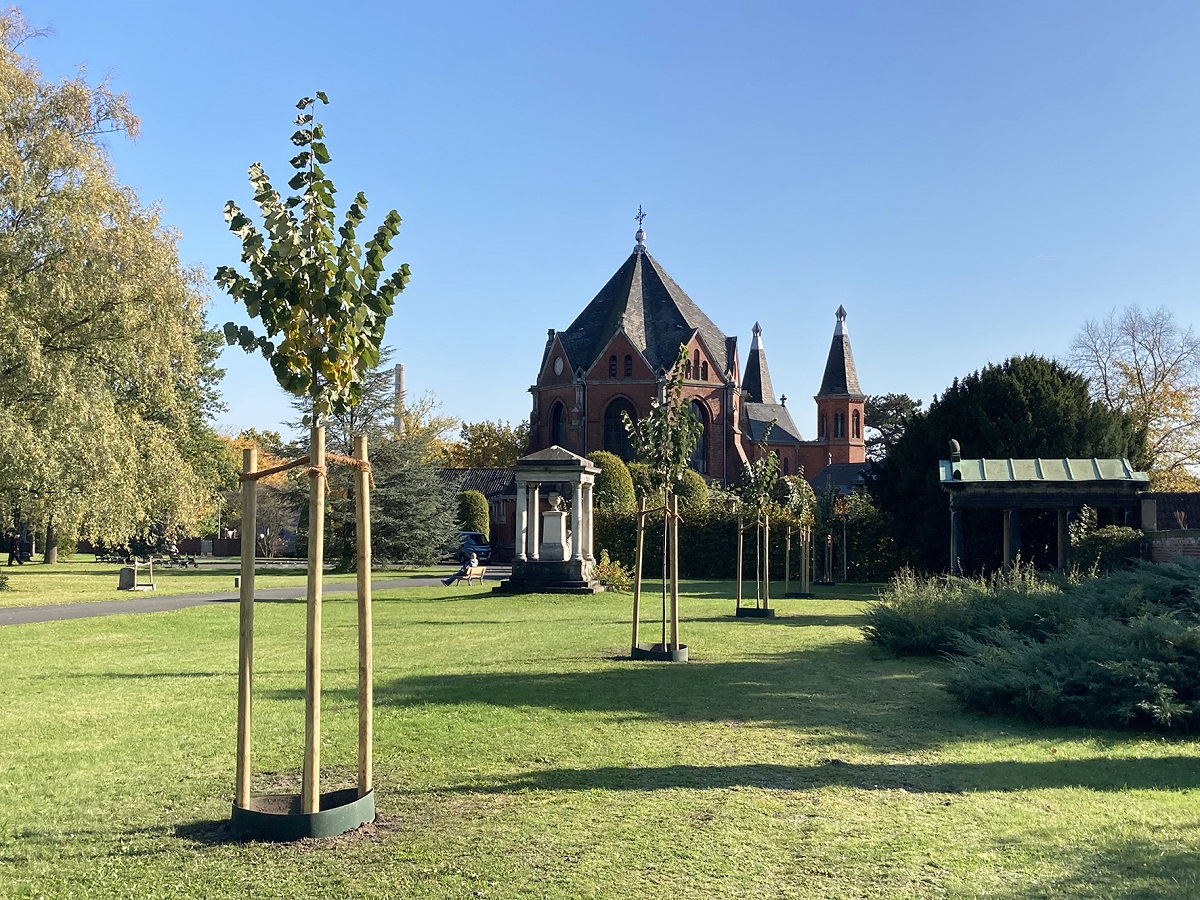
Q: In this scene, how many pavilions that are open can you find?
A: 2